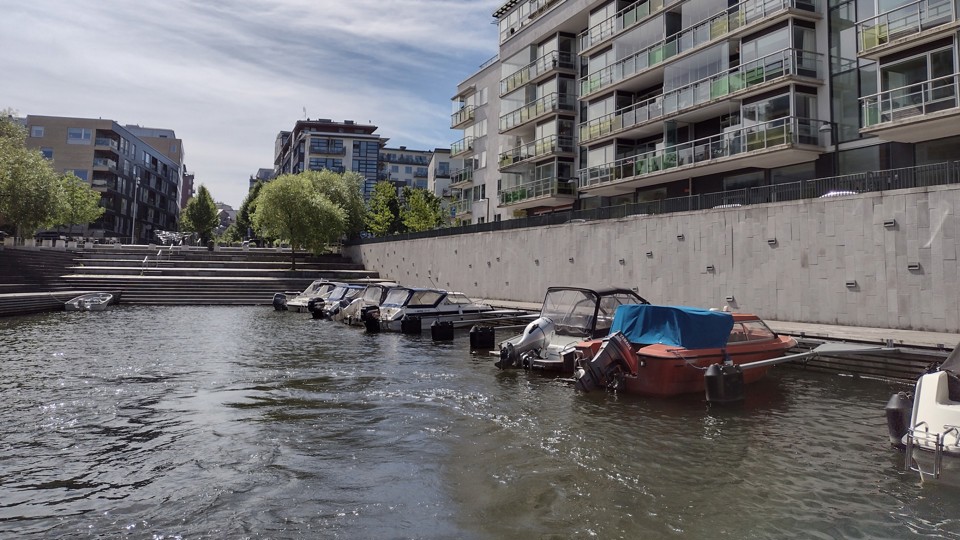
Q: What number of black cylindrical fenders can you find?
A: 5